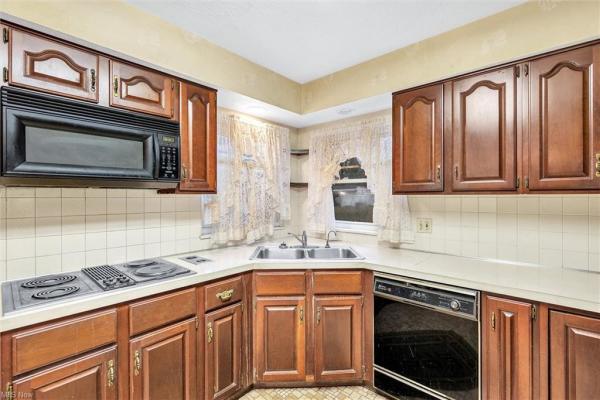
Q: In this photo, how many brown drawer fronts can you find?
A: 5